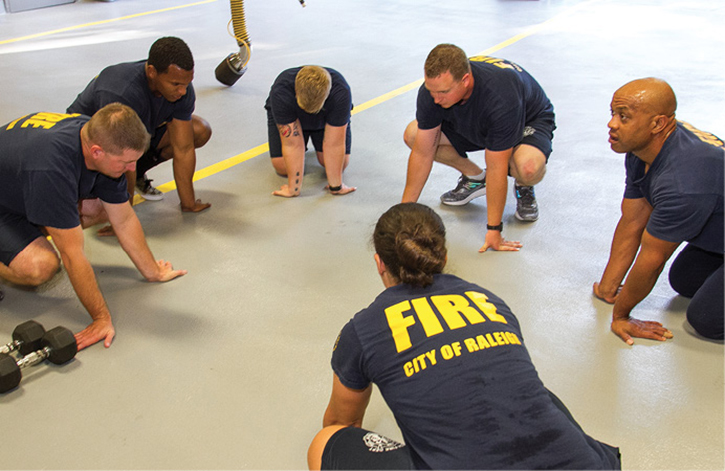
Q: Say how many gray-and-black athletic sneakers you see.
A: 2